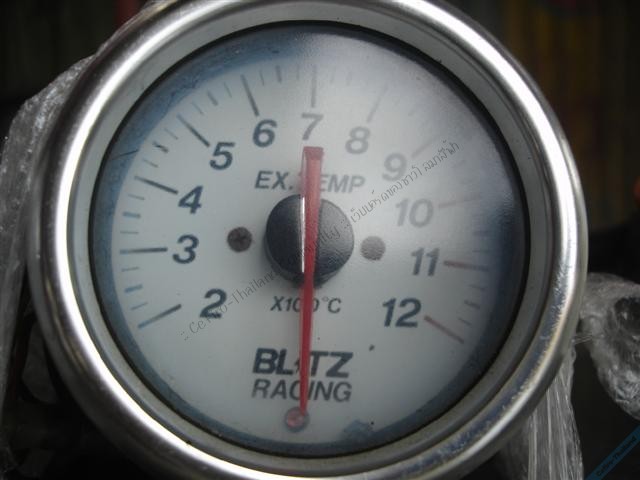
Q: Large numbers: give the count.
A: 11